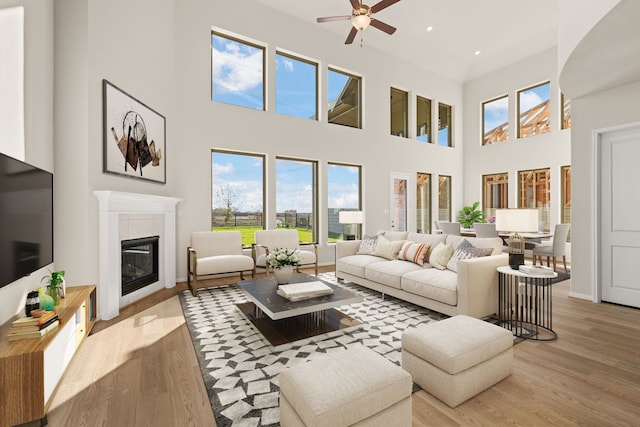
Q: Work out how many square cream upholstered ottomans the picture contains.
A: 2